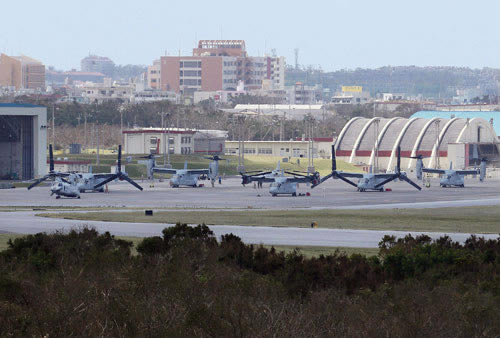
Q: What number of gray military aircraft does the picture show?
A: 6